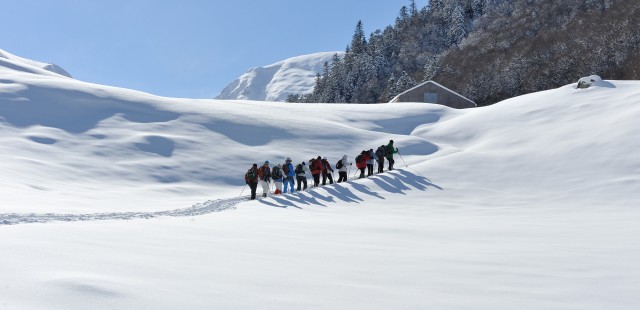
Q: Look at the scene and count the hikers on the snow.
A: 12